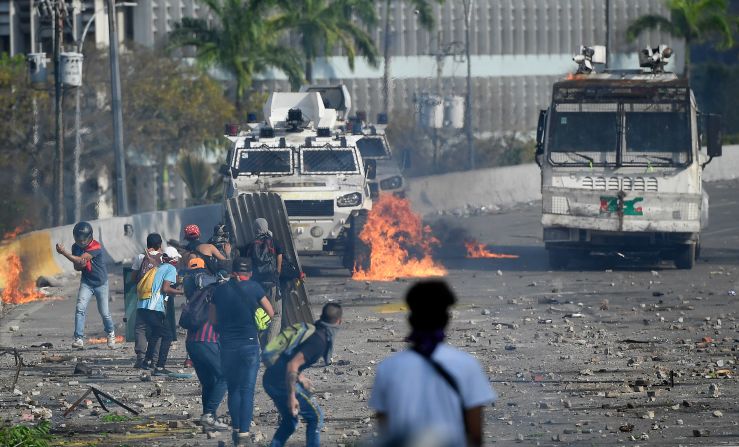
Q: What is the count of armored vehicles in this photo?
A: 3